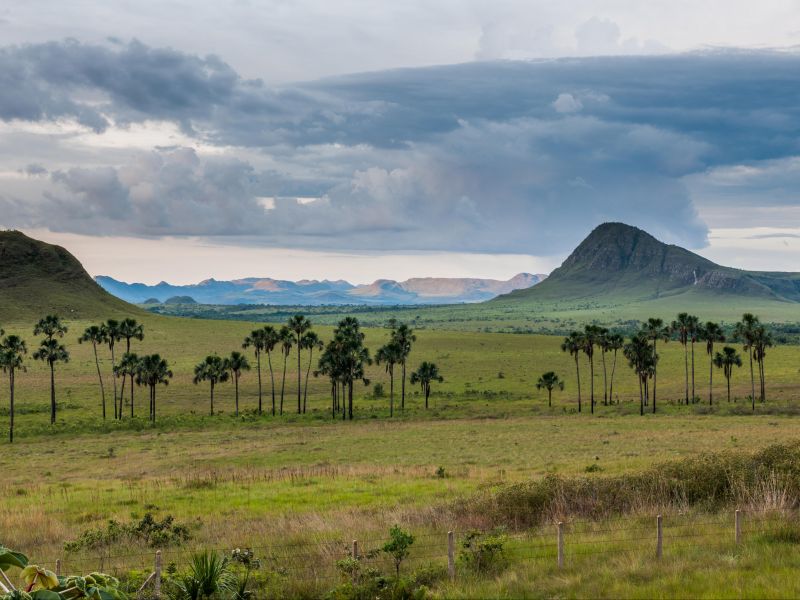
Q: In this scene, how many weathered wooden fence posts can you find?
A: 7